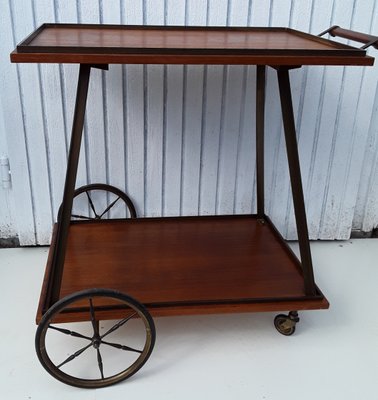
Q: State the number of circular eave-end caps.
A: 0